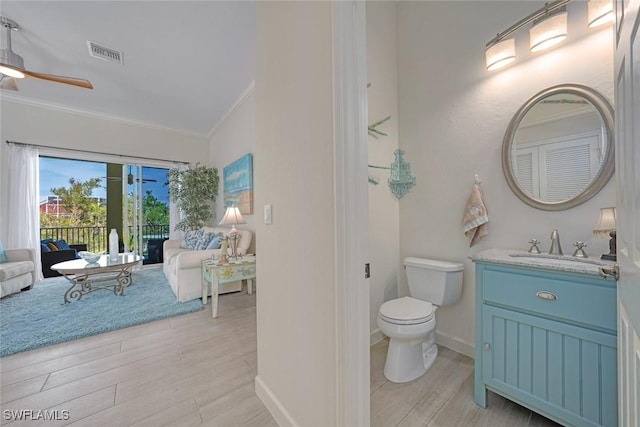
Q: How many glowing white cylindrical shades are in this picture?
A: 3